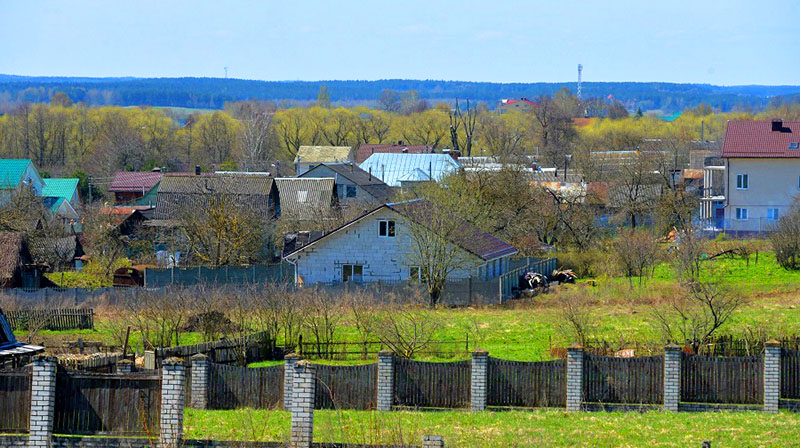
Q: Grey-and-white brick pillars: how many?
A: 12